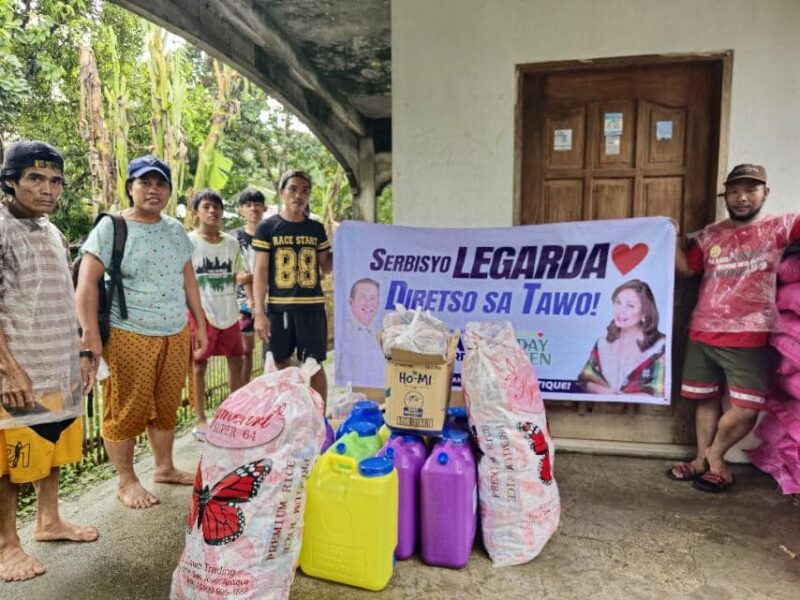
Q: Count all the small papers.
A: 4